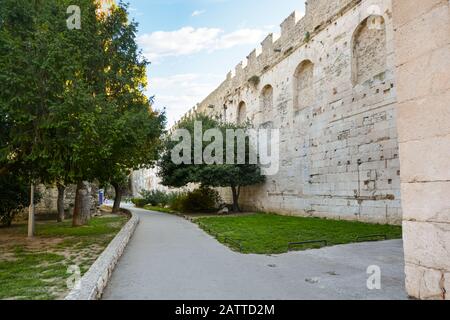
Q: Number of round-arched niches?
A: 4